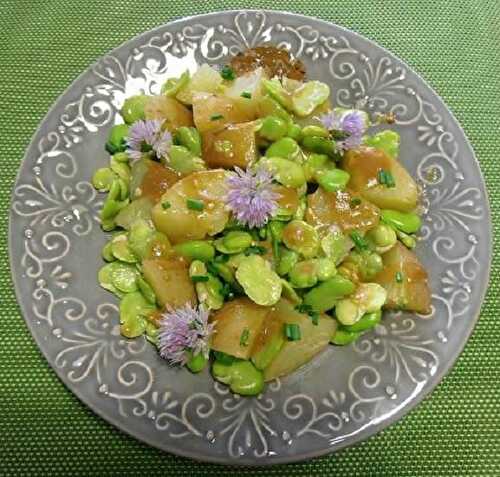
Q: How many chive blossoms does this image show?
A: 4